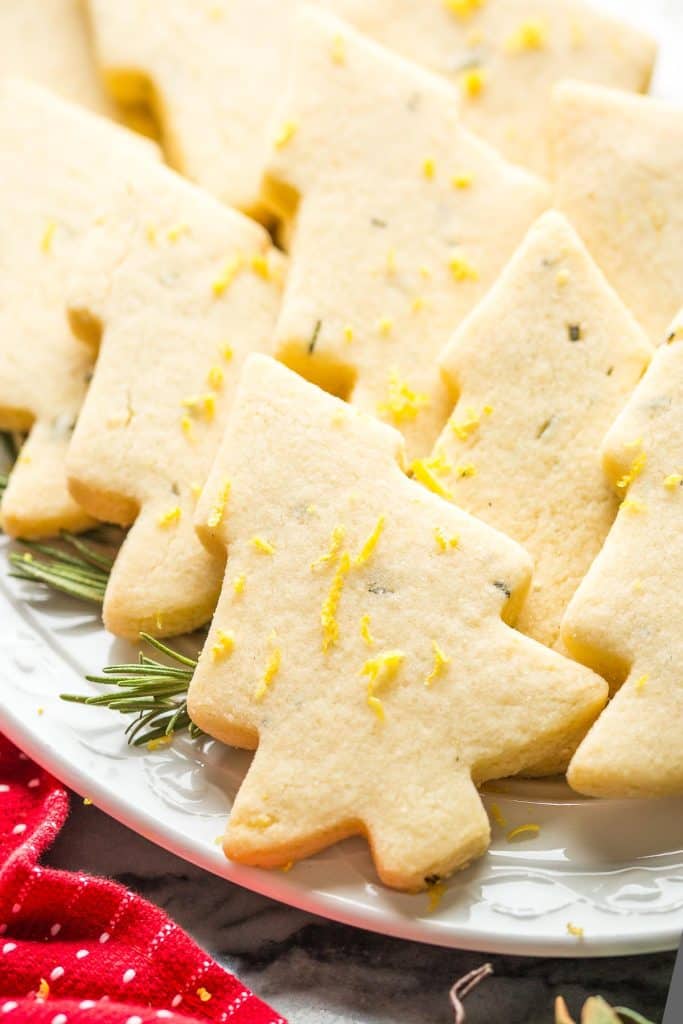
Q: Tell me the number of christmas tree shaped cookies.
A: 10